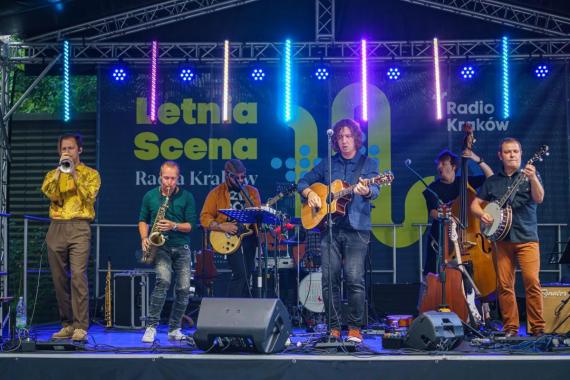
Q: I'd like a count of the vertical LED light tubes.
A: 7